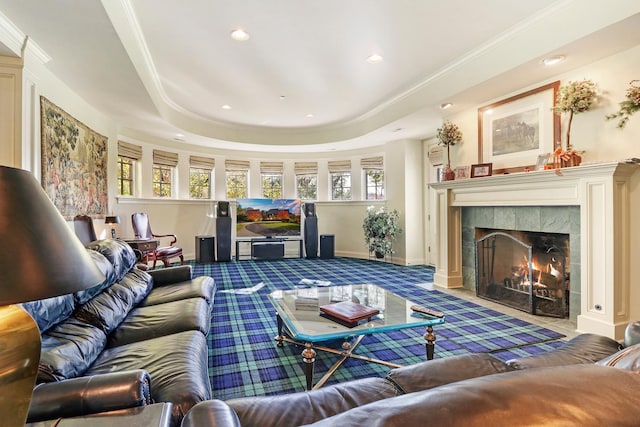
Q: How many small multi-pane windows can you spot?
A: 8